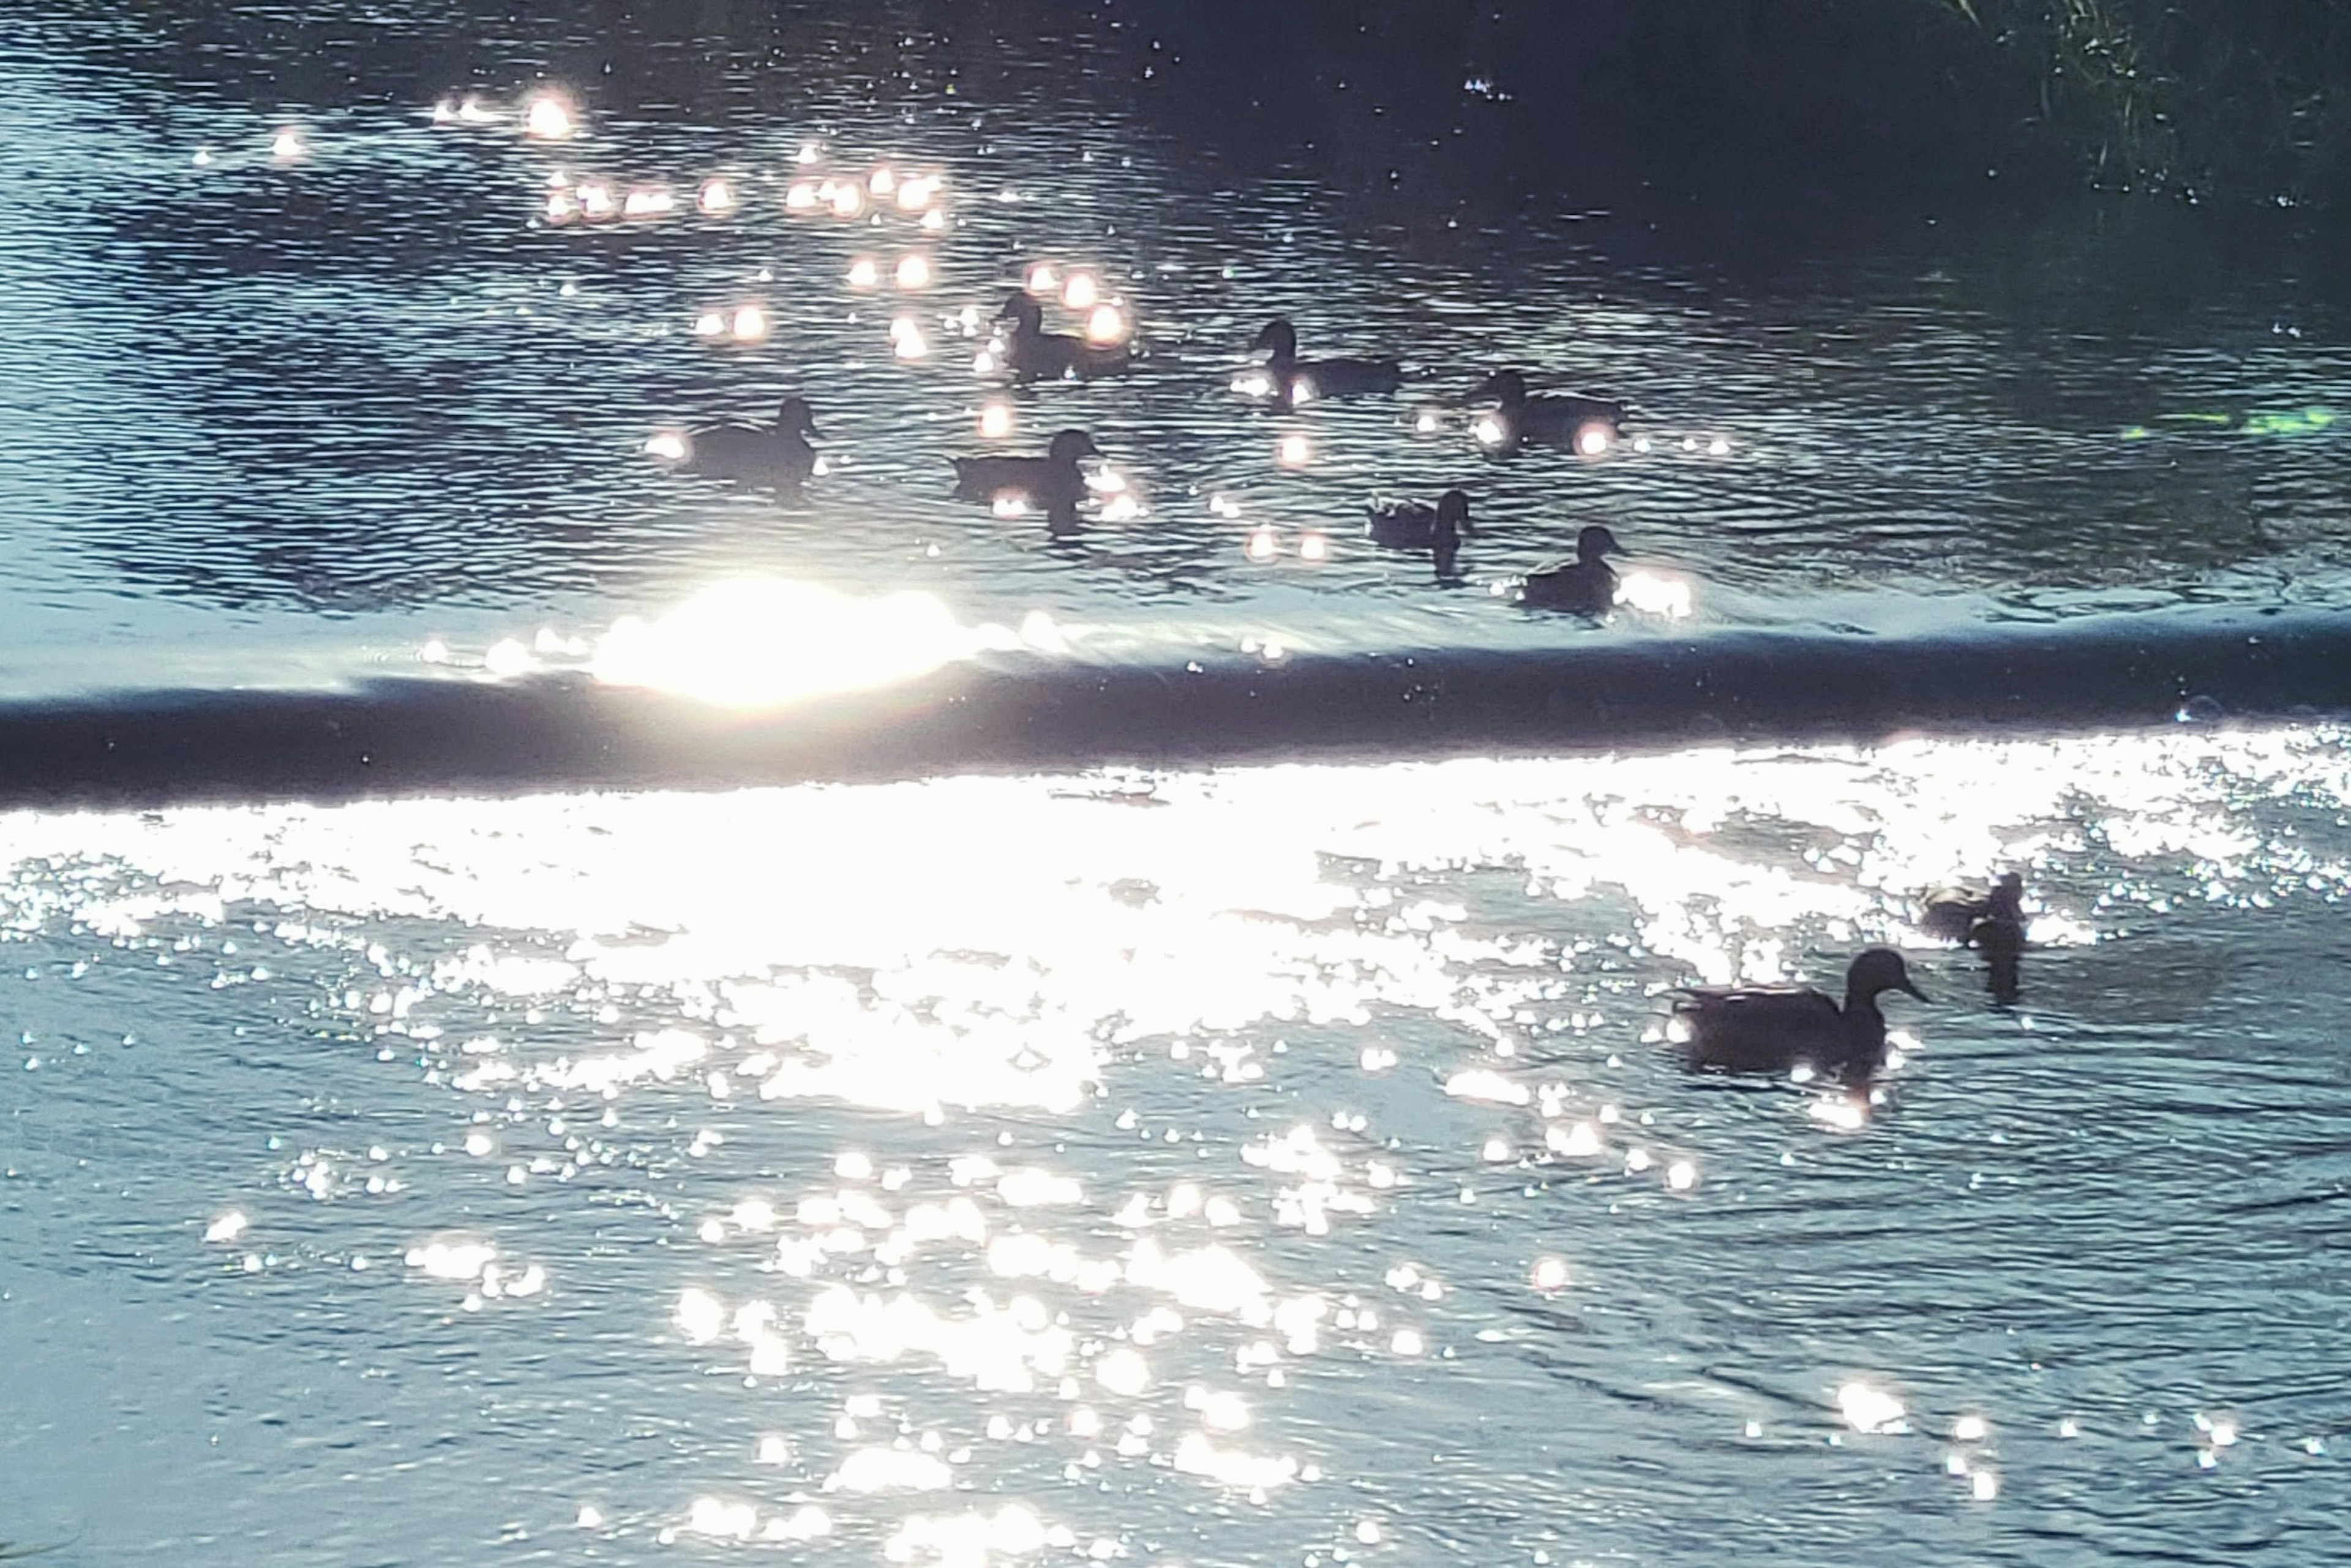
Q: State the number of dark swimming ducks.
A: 9